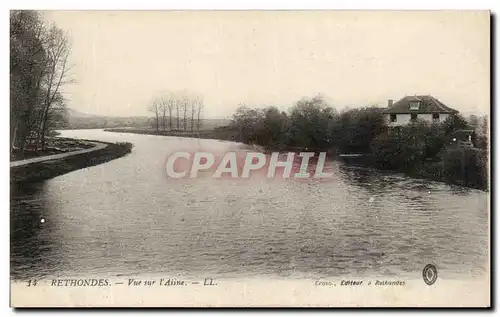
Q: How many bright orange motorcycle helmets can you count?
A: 0